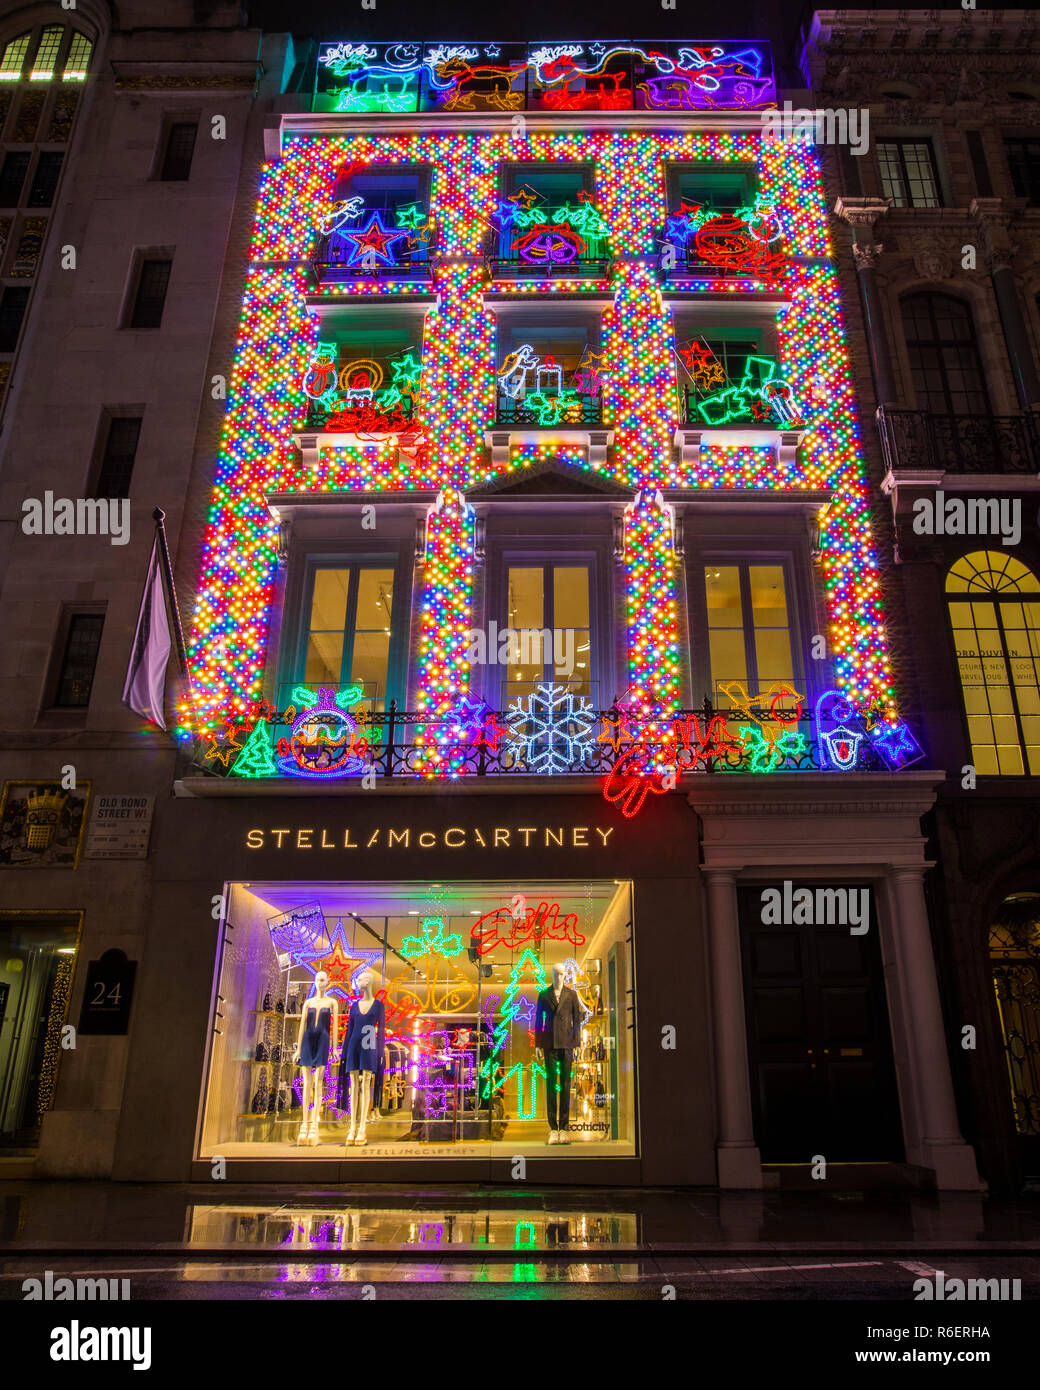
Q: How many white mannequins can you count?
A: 3